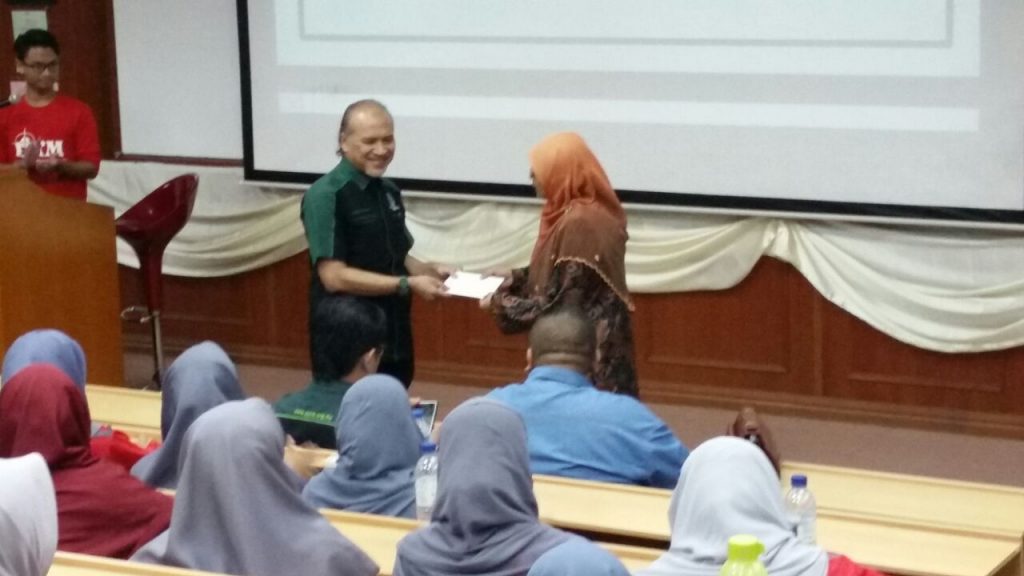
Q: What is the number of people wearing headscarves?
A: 10